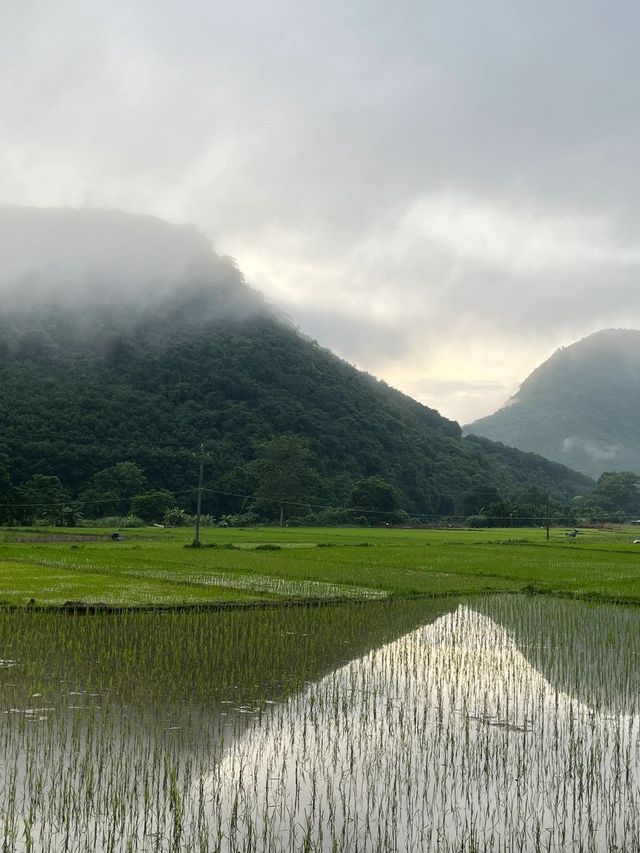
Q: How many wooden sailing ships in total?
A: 0